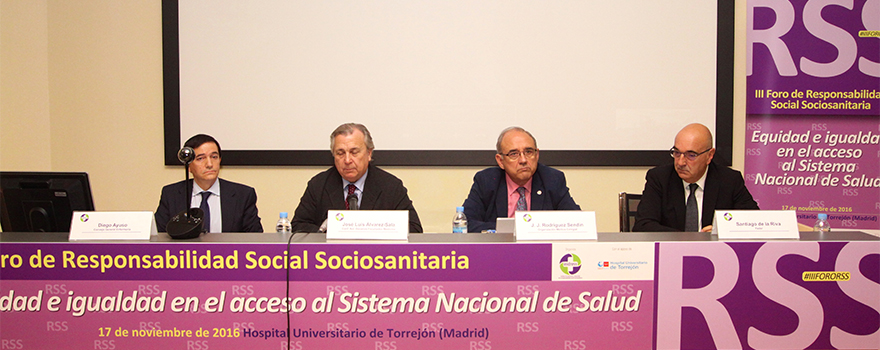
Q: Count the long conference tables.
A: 1